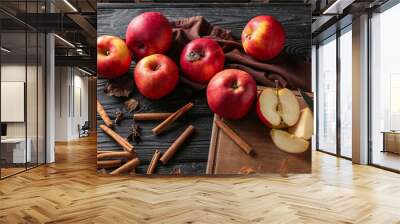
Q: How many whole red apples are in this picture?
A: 6